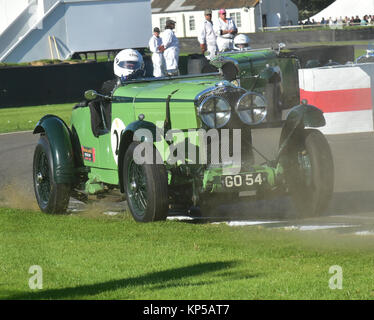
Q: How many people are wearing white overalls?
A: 4